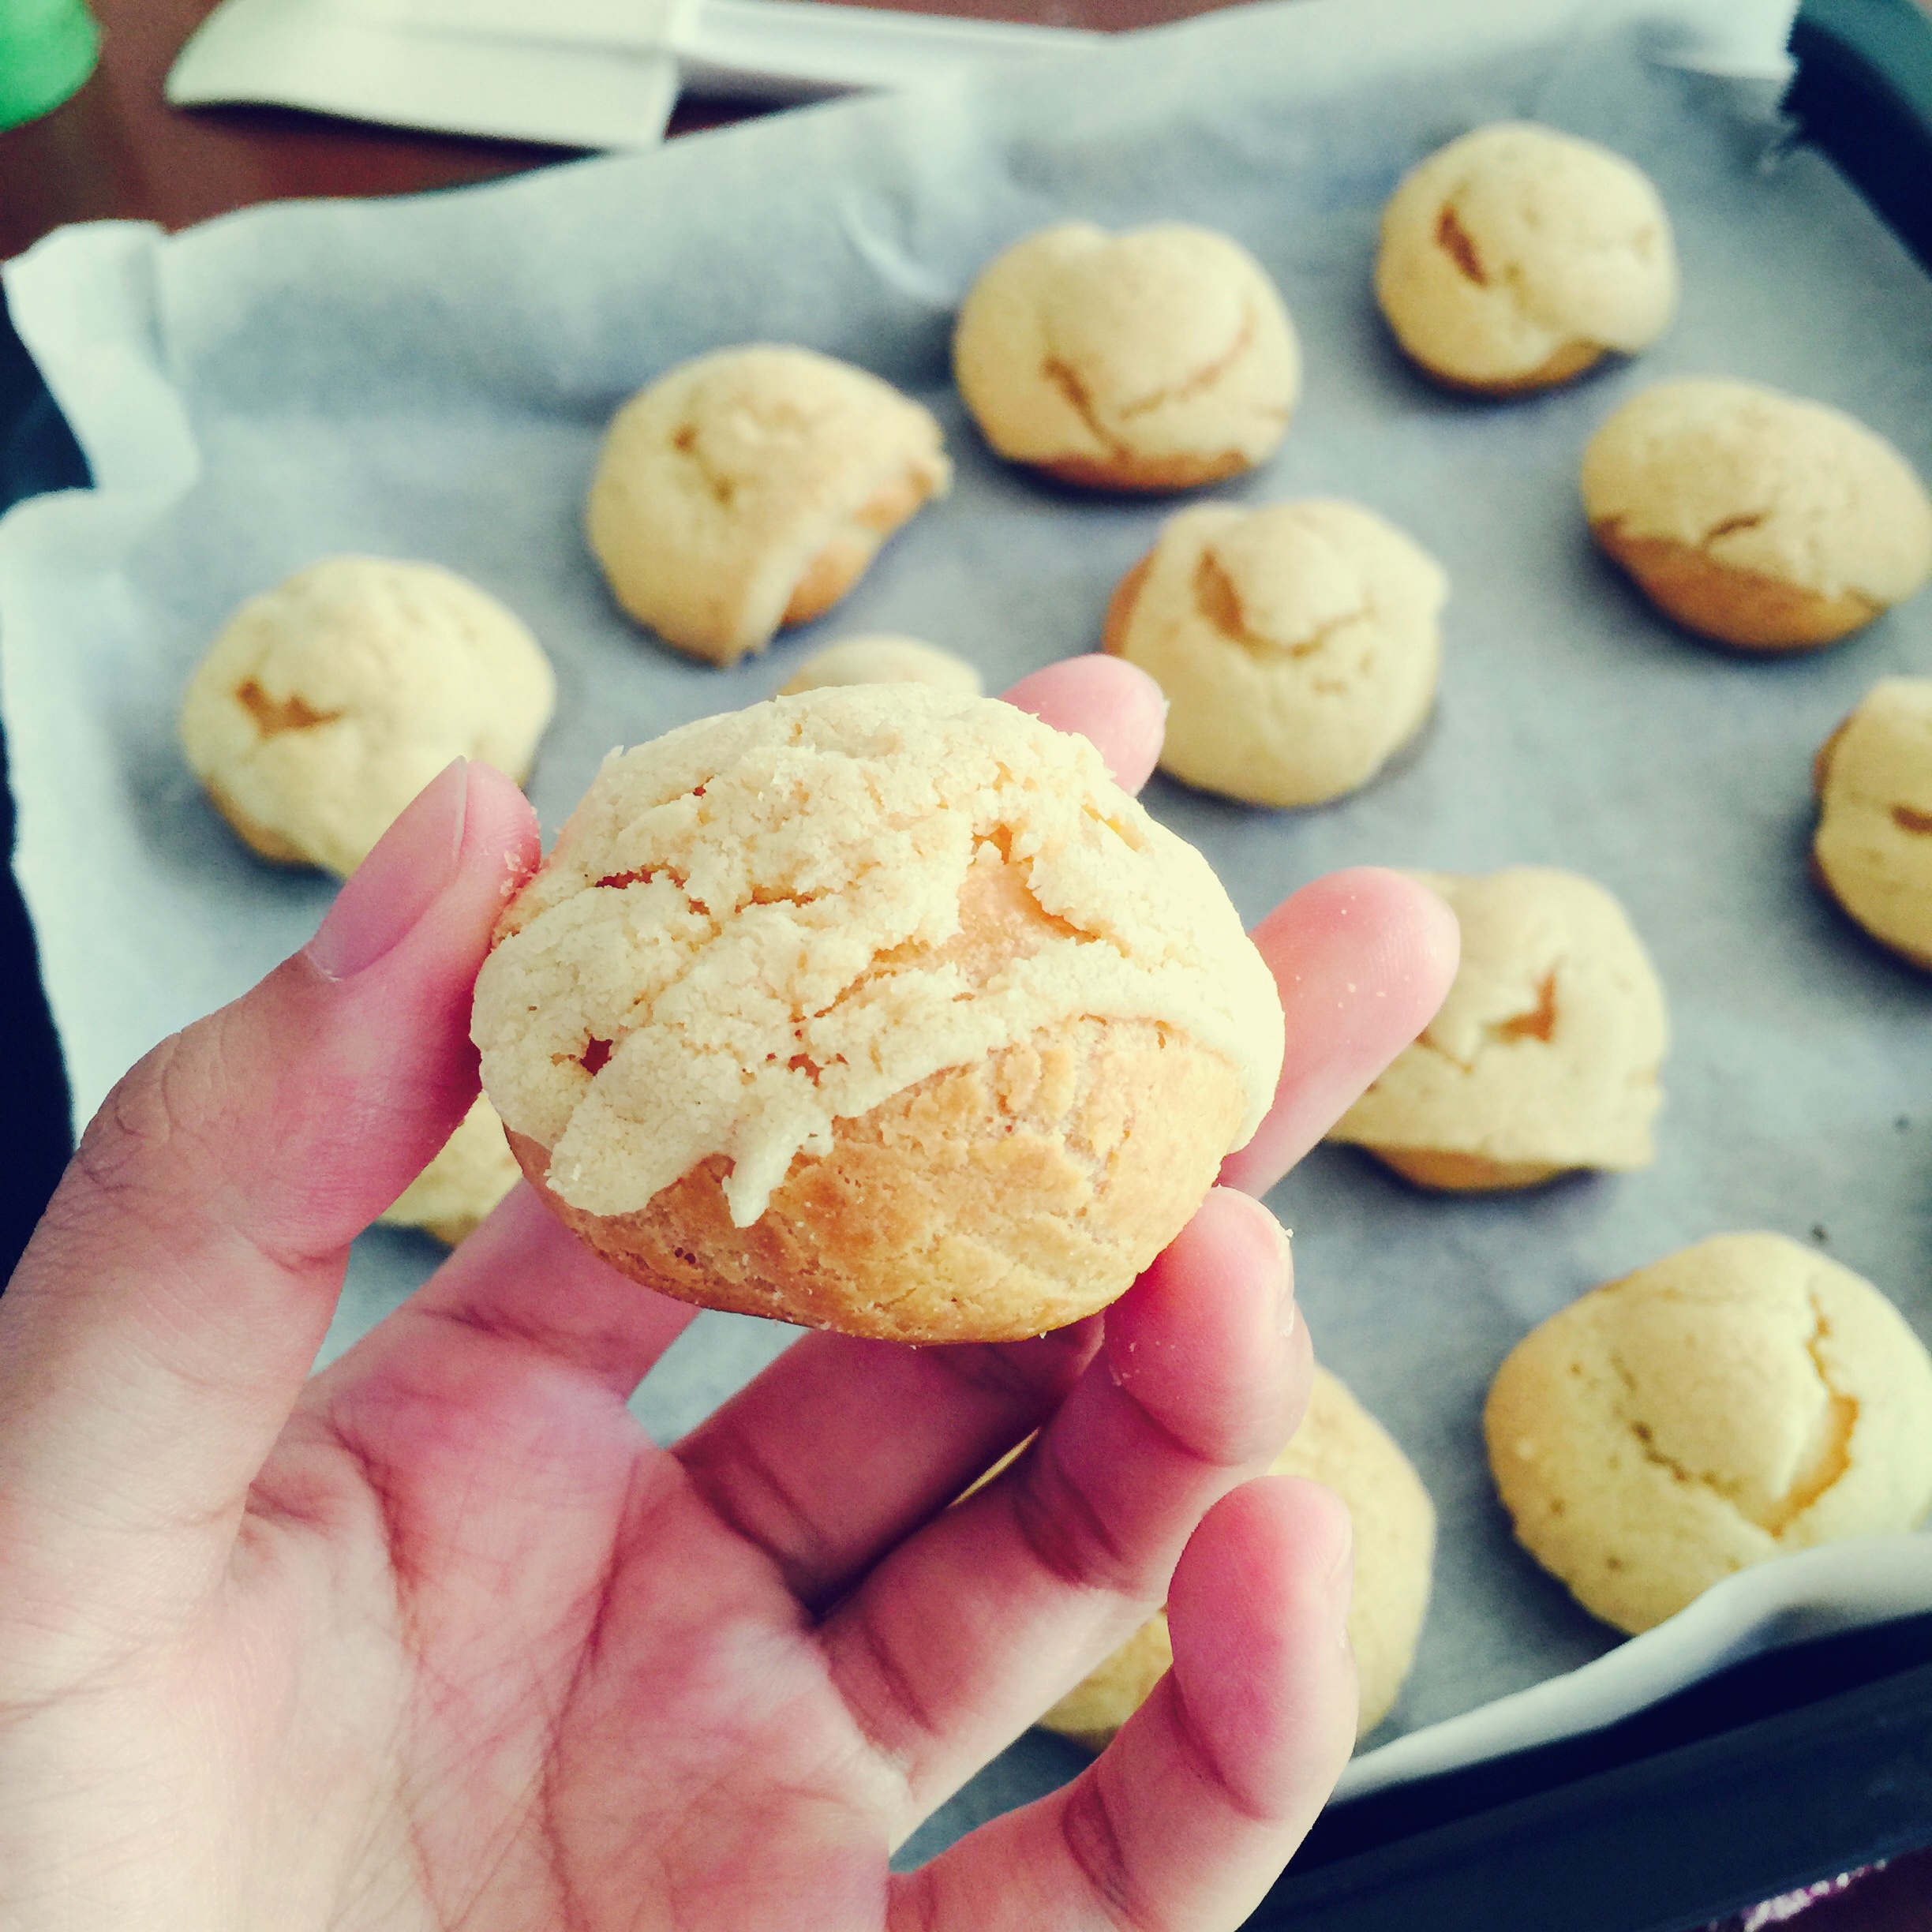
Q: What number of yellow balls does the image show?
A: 13